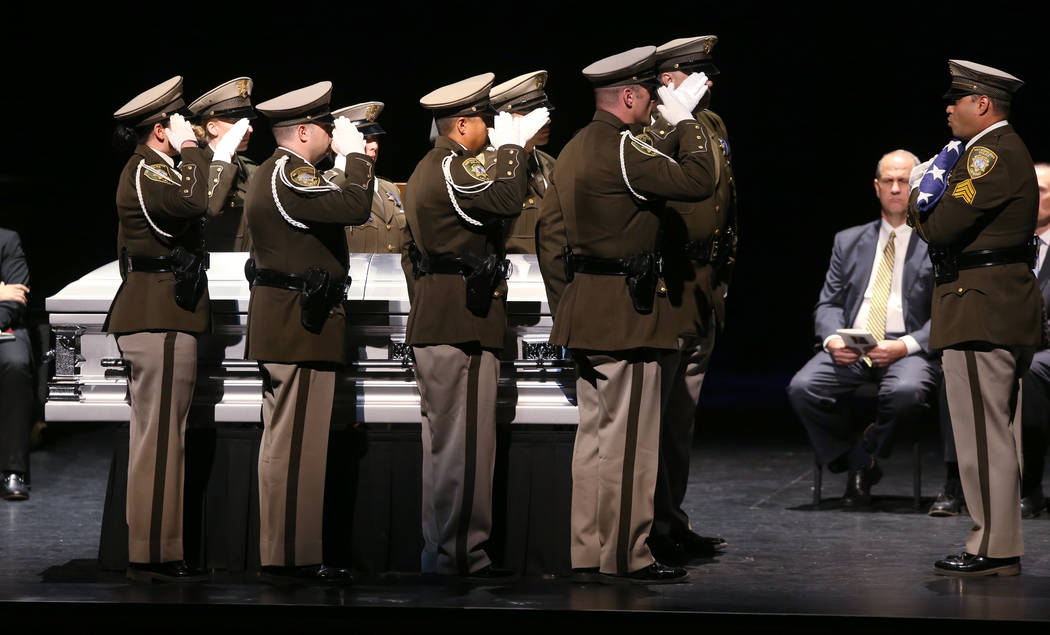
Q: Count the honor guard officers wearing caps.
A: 9